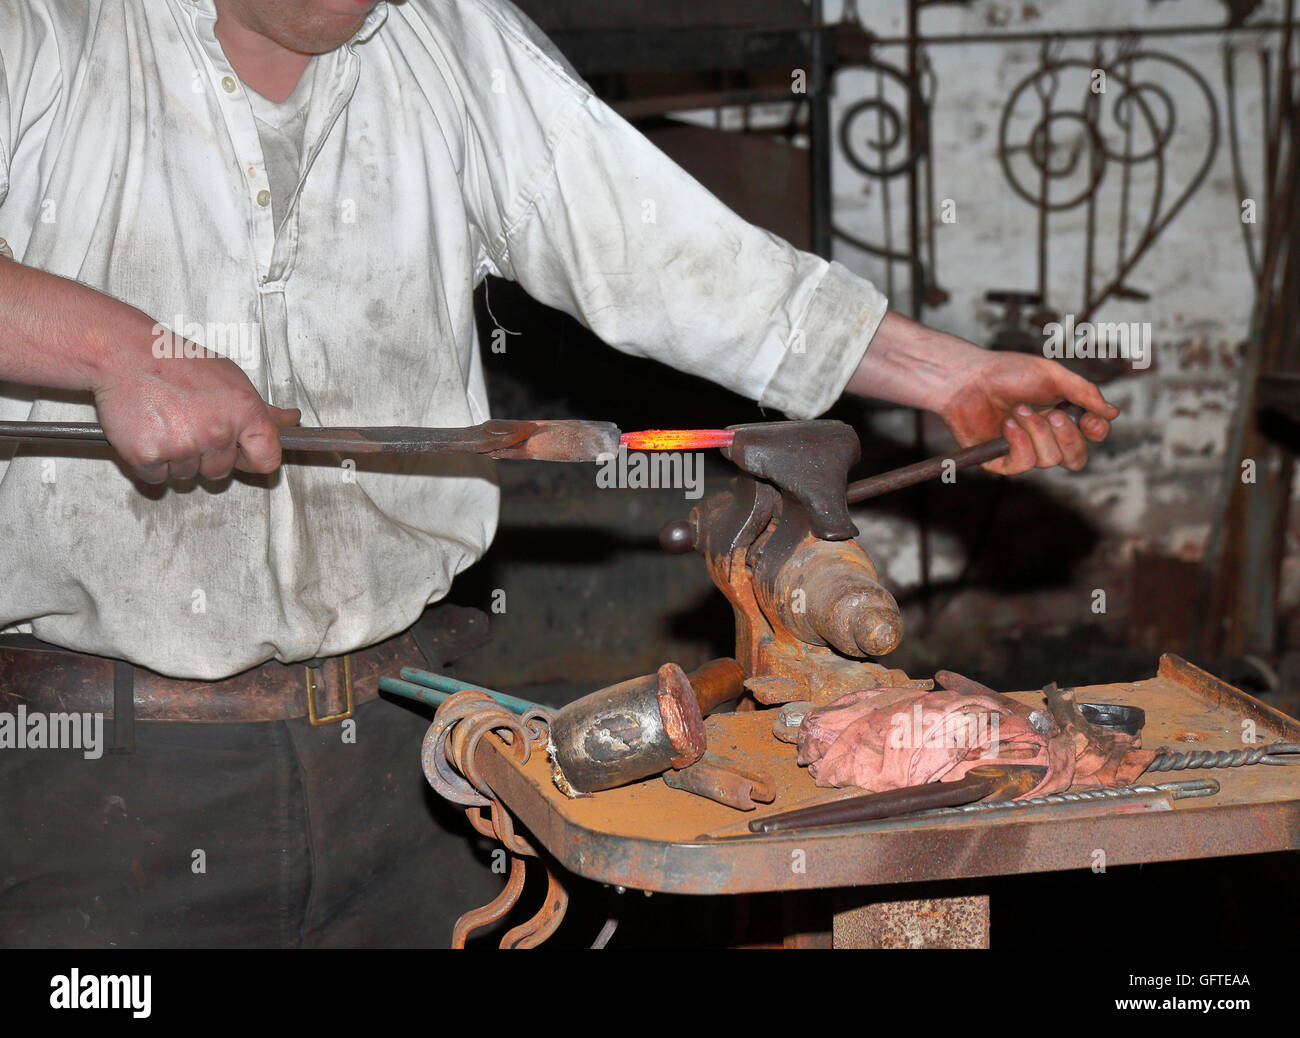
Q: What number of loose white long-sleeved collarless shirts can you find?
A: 1